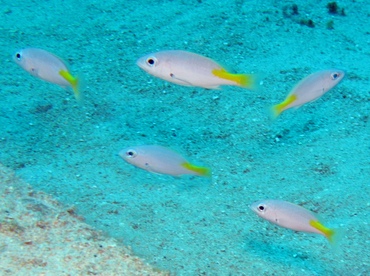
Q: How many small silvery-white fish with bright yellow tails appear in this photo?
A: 5